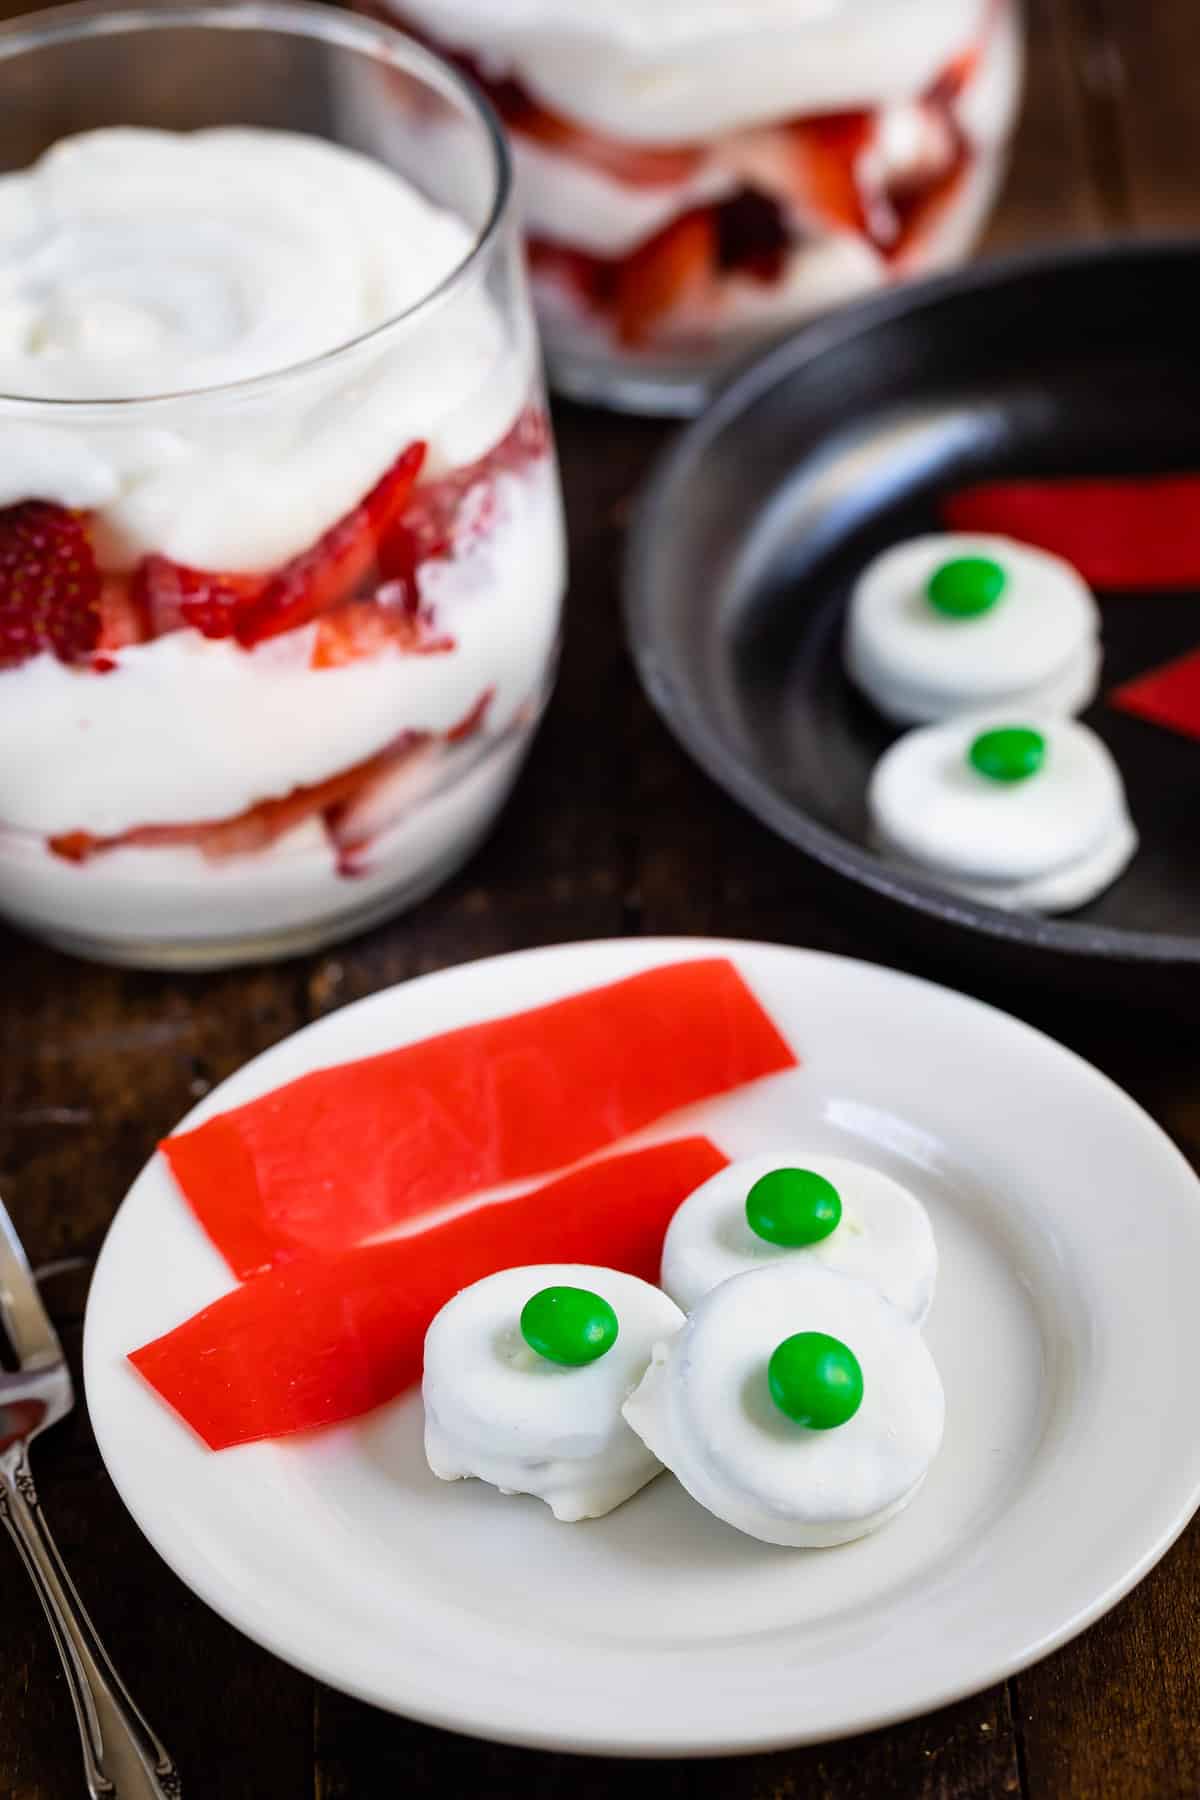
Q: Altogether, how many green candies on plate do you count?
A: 3